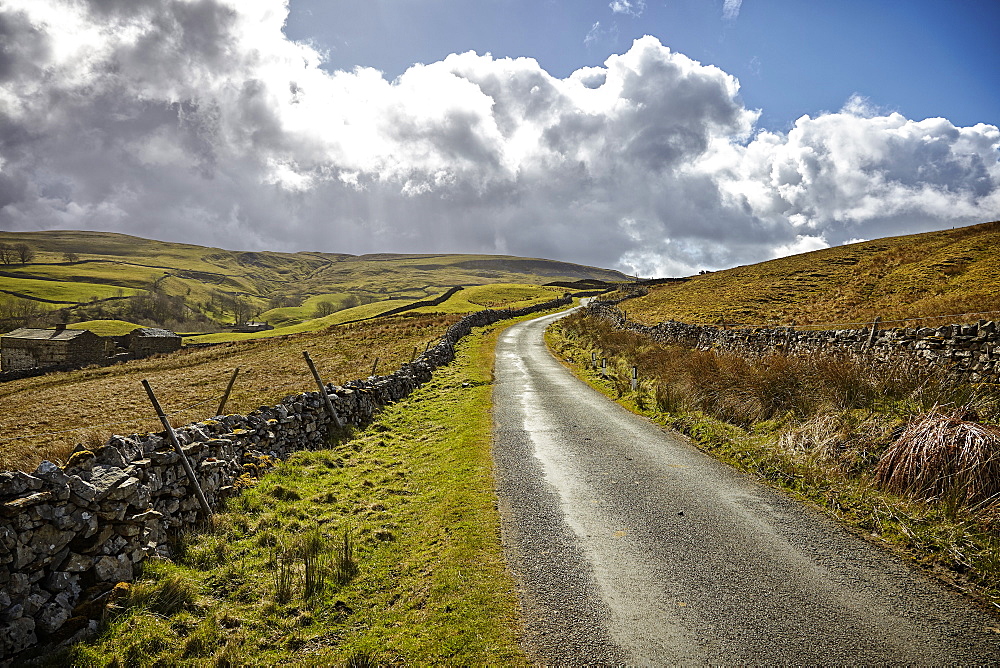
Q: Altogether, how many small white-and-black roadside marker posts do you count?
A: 3